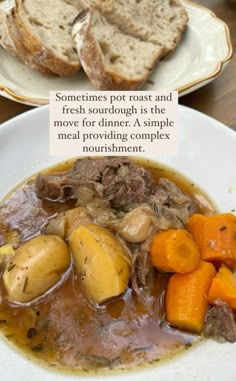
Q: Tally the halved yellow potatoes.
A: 2